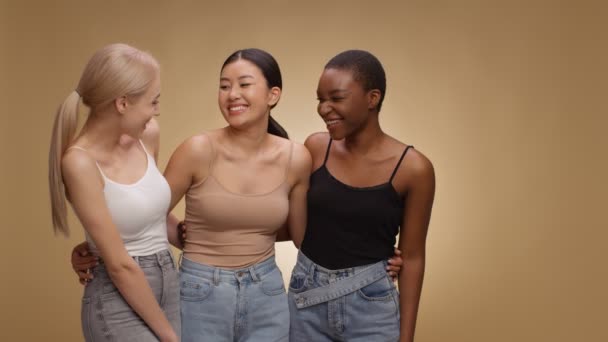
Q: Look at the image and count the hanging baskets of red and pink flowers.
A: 0